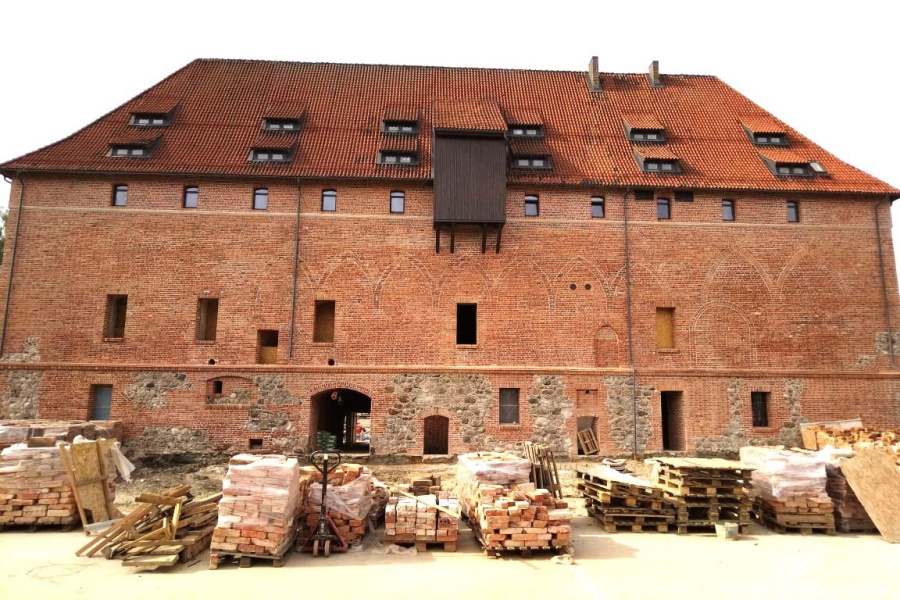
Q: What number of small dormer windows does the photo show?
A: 12